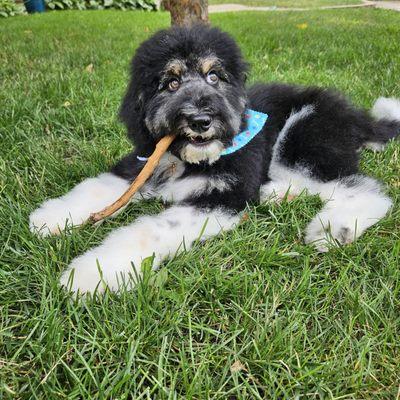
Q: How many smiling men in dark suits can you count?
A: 0